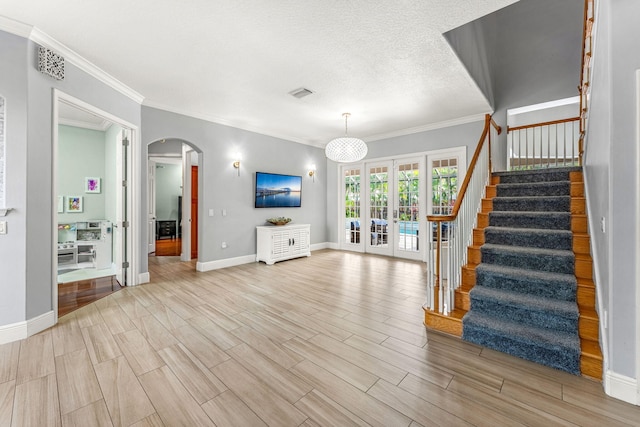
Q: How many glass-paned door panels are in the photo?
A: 4